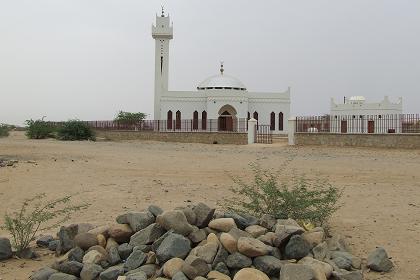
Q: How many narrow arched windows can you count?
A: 8